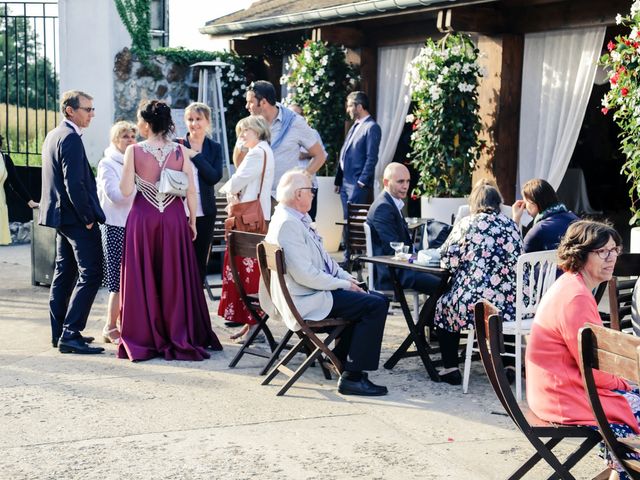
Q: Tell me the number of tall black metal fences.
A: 1